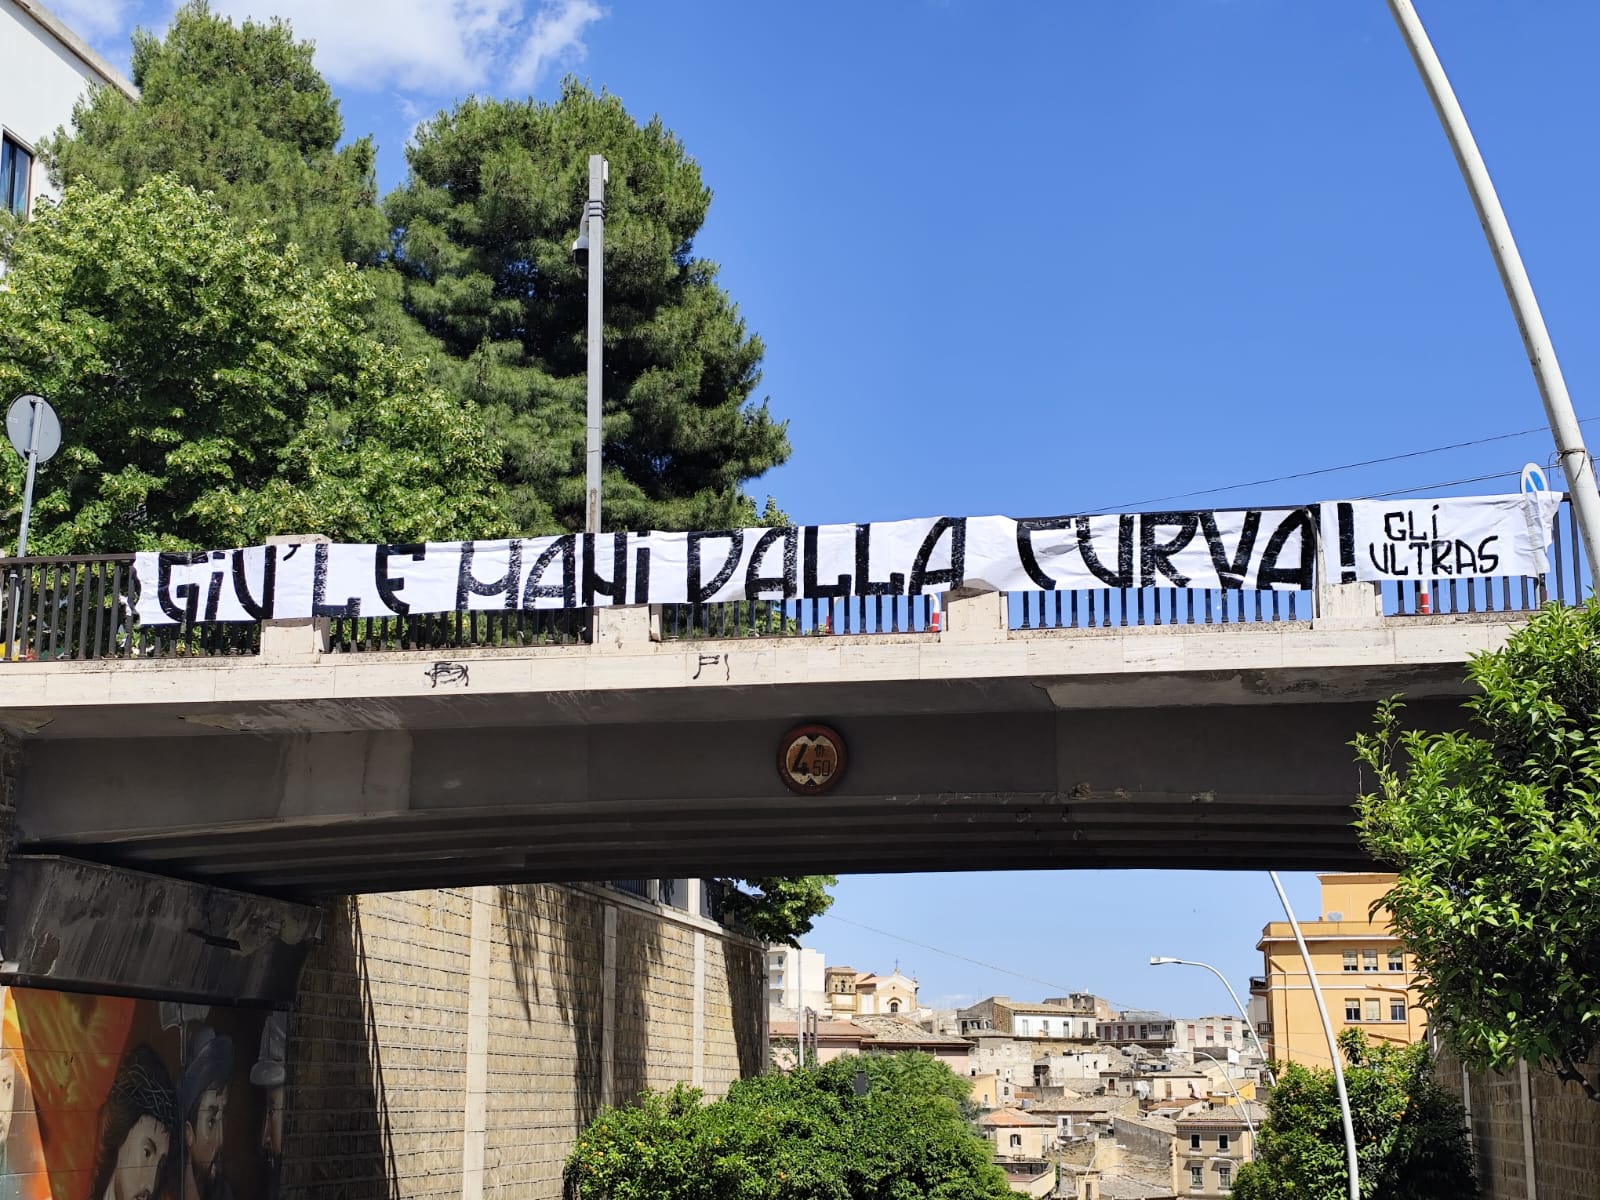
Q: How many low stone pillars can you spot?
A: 4